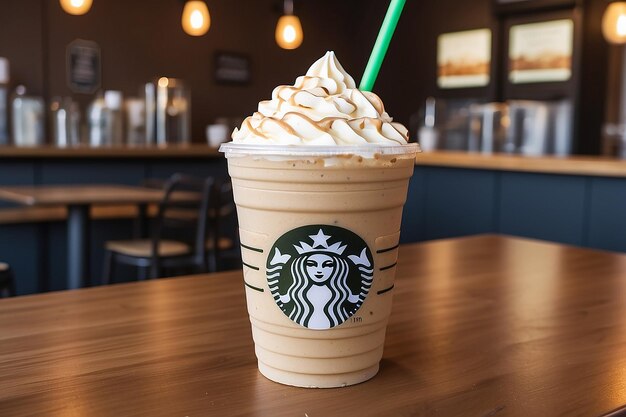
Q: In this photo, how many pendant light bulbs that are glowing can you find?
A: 4